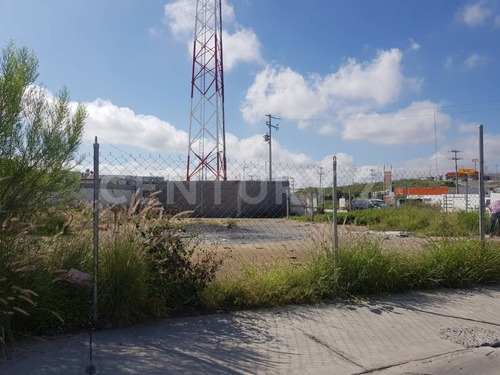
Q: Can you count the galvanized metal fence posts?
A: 3